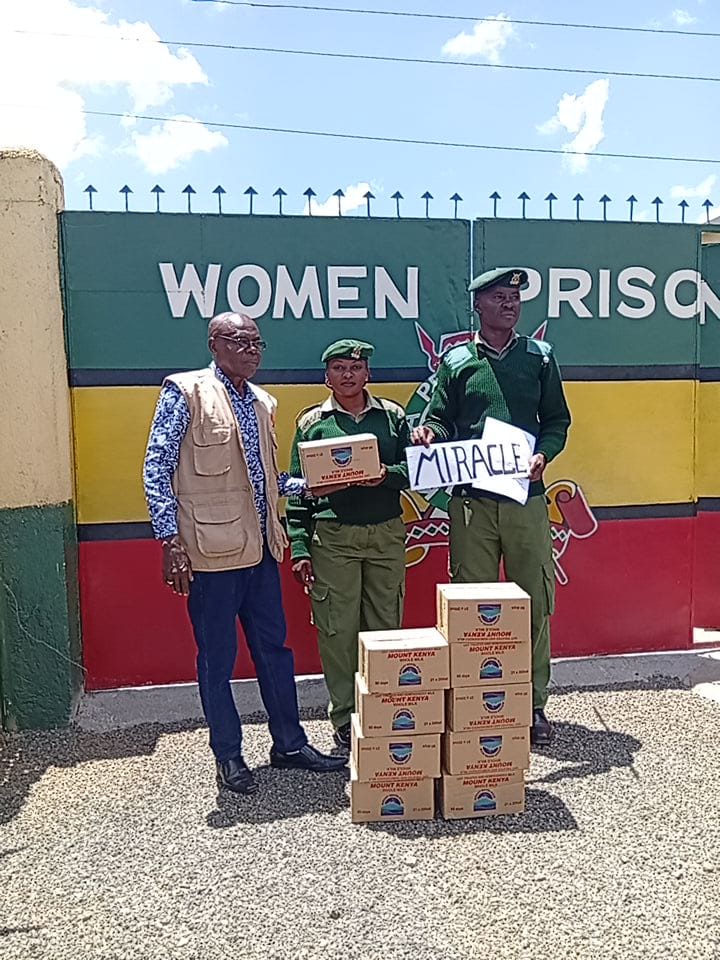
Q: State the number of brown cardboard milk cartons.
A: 10